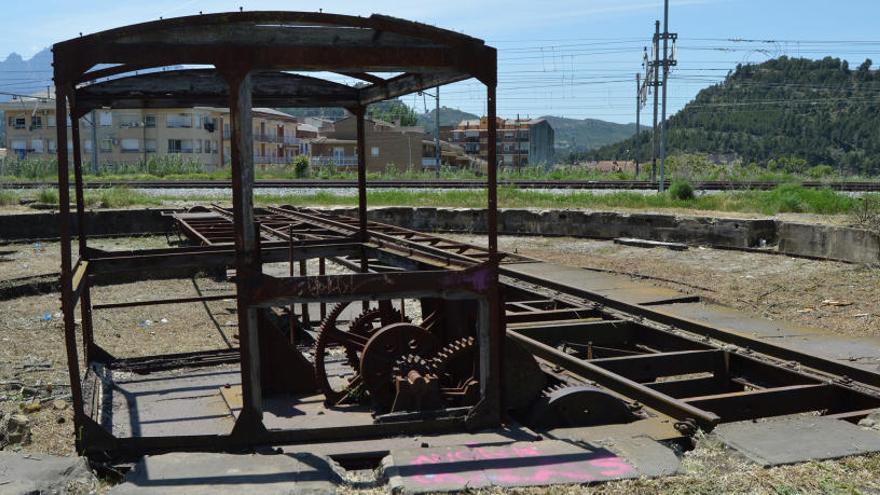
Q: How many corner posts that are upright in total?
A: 4